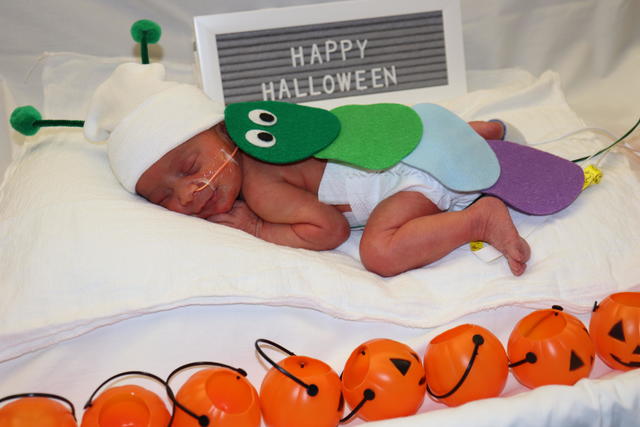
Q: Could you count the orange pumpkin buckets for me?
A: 8